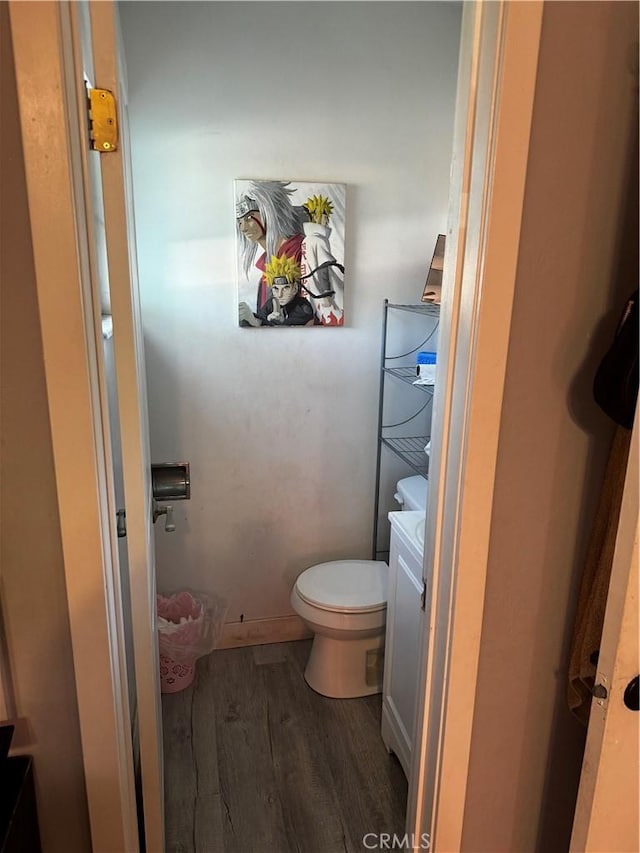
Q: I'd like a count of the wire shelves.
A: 3